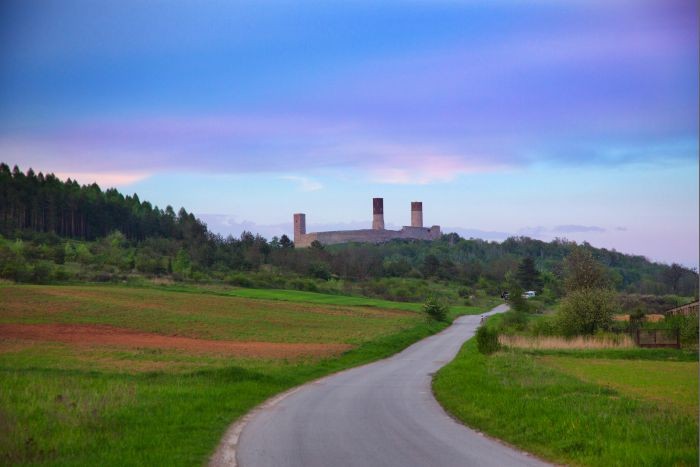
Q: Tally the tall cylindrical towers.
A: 2